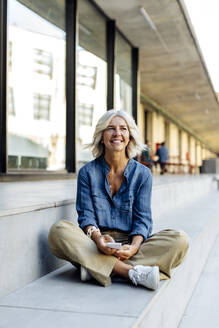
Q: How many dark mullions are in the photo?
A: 4